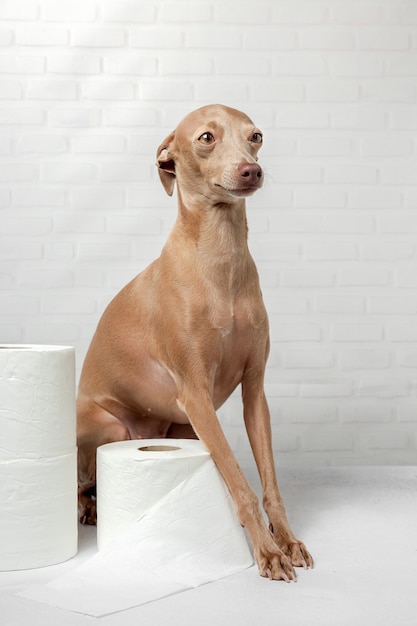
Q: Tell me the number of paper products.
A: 3